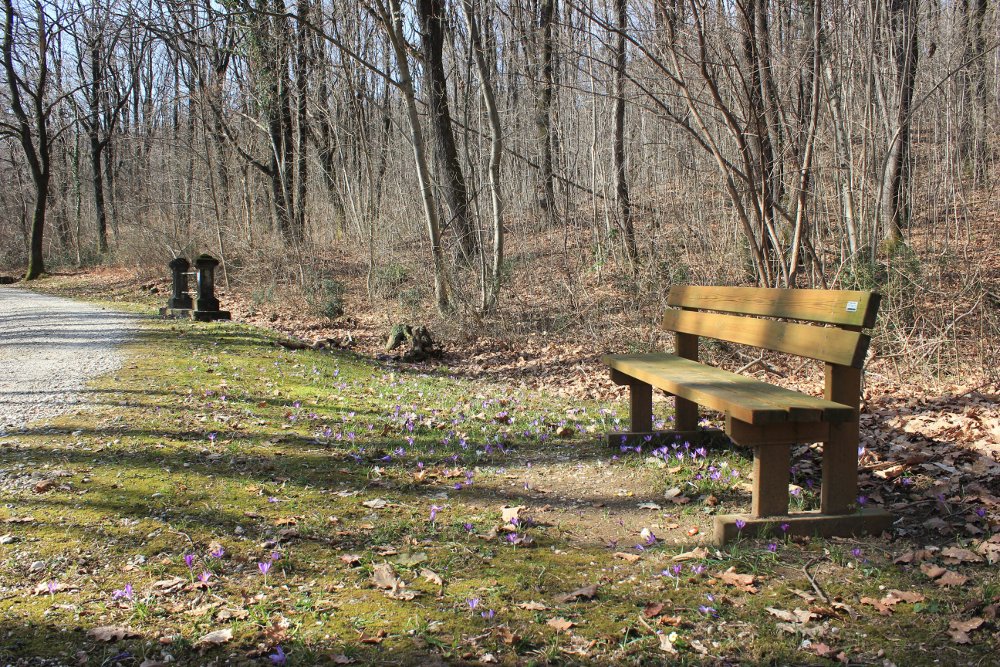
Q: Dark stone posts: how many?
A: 2